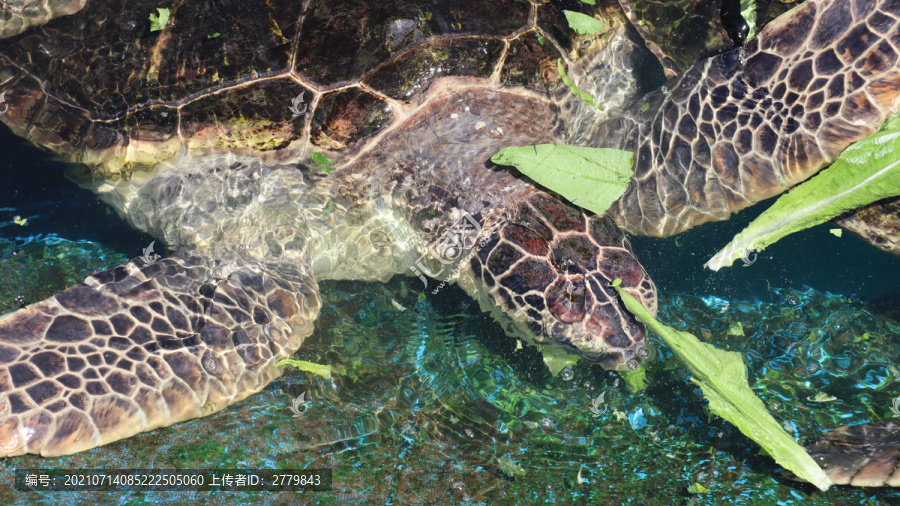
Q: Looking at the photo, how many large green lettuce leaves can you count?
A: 3